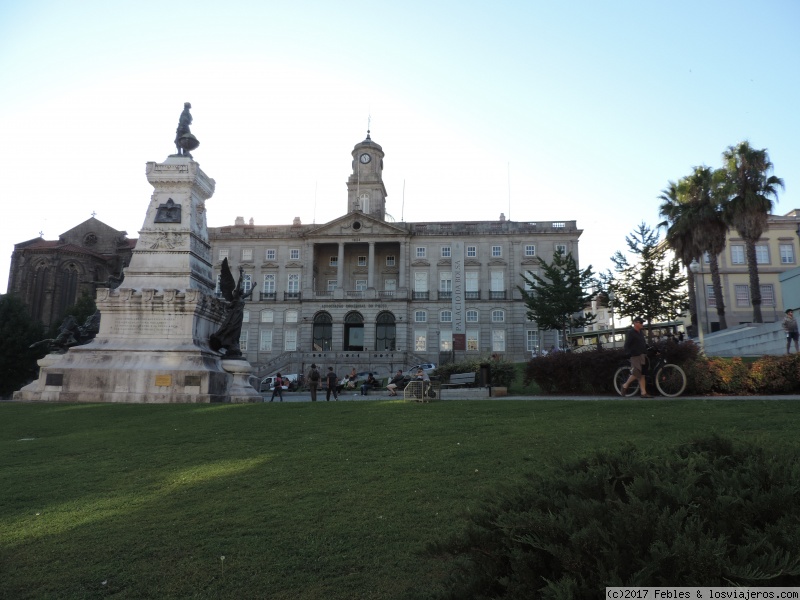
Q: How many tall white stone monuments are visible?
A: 1